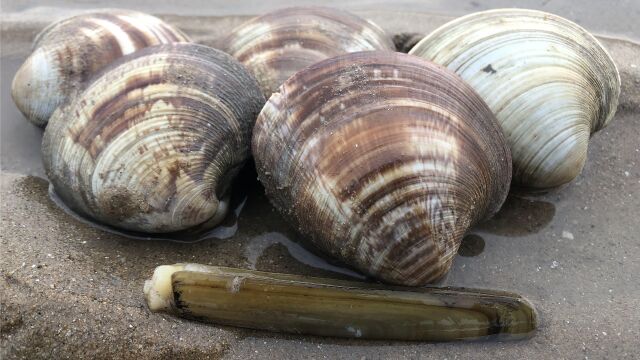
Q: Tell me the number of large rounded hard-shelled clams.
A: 5